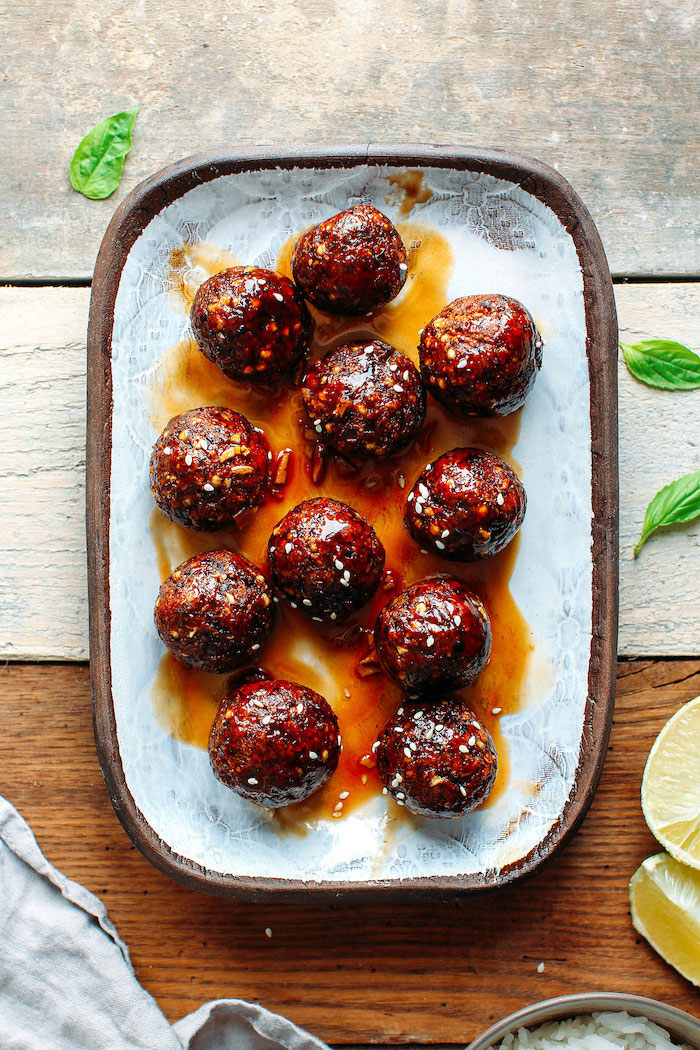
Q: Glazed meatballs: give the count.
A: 11